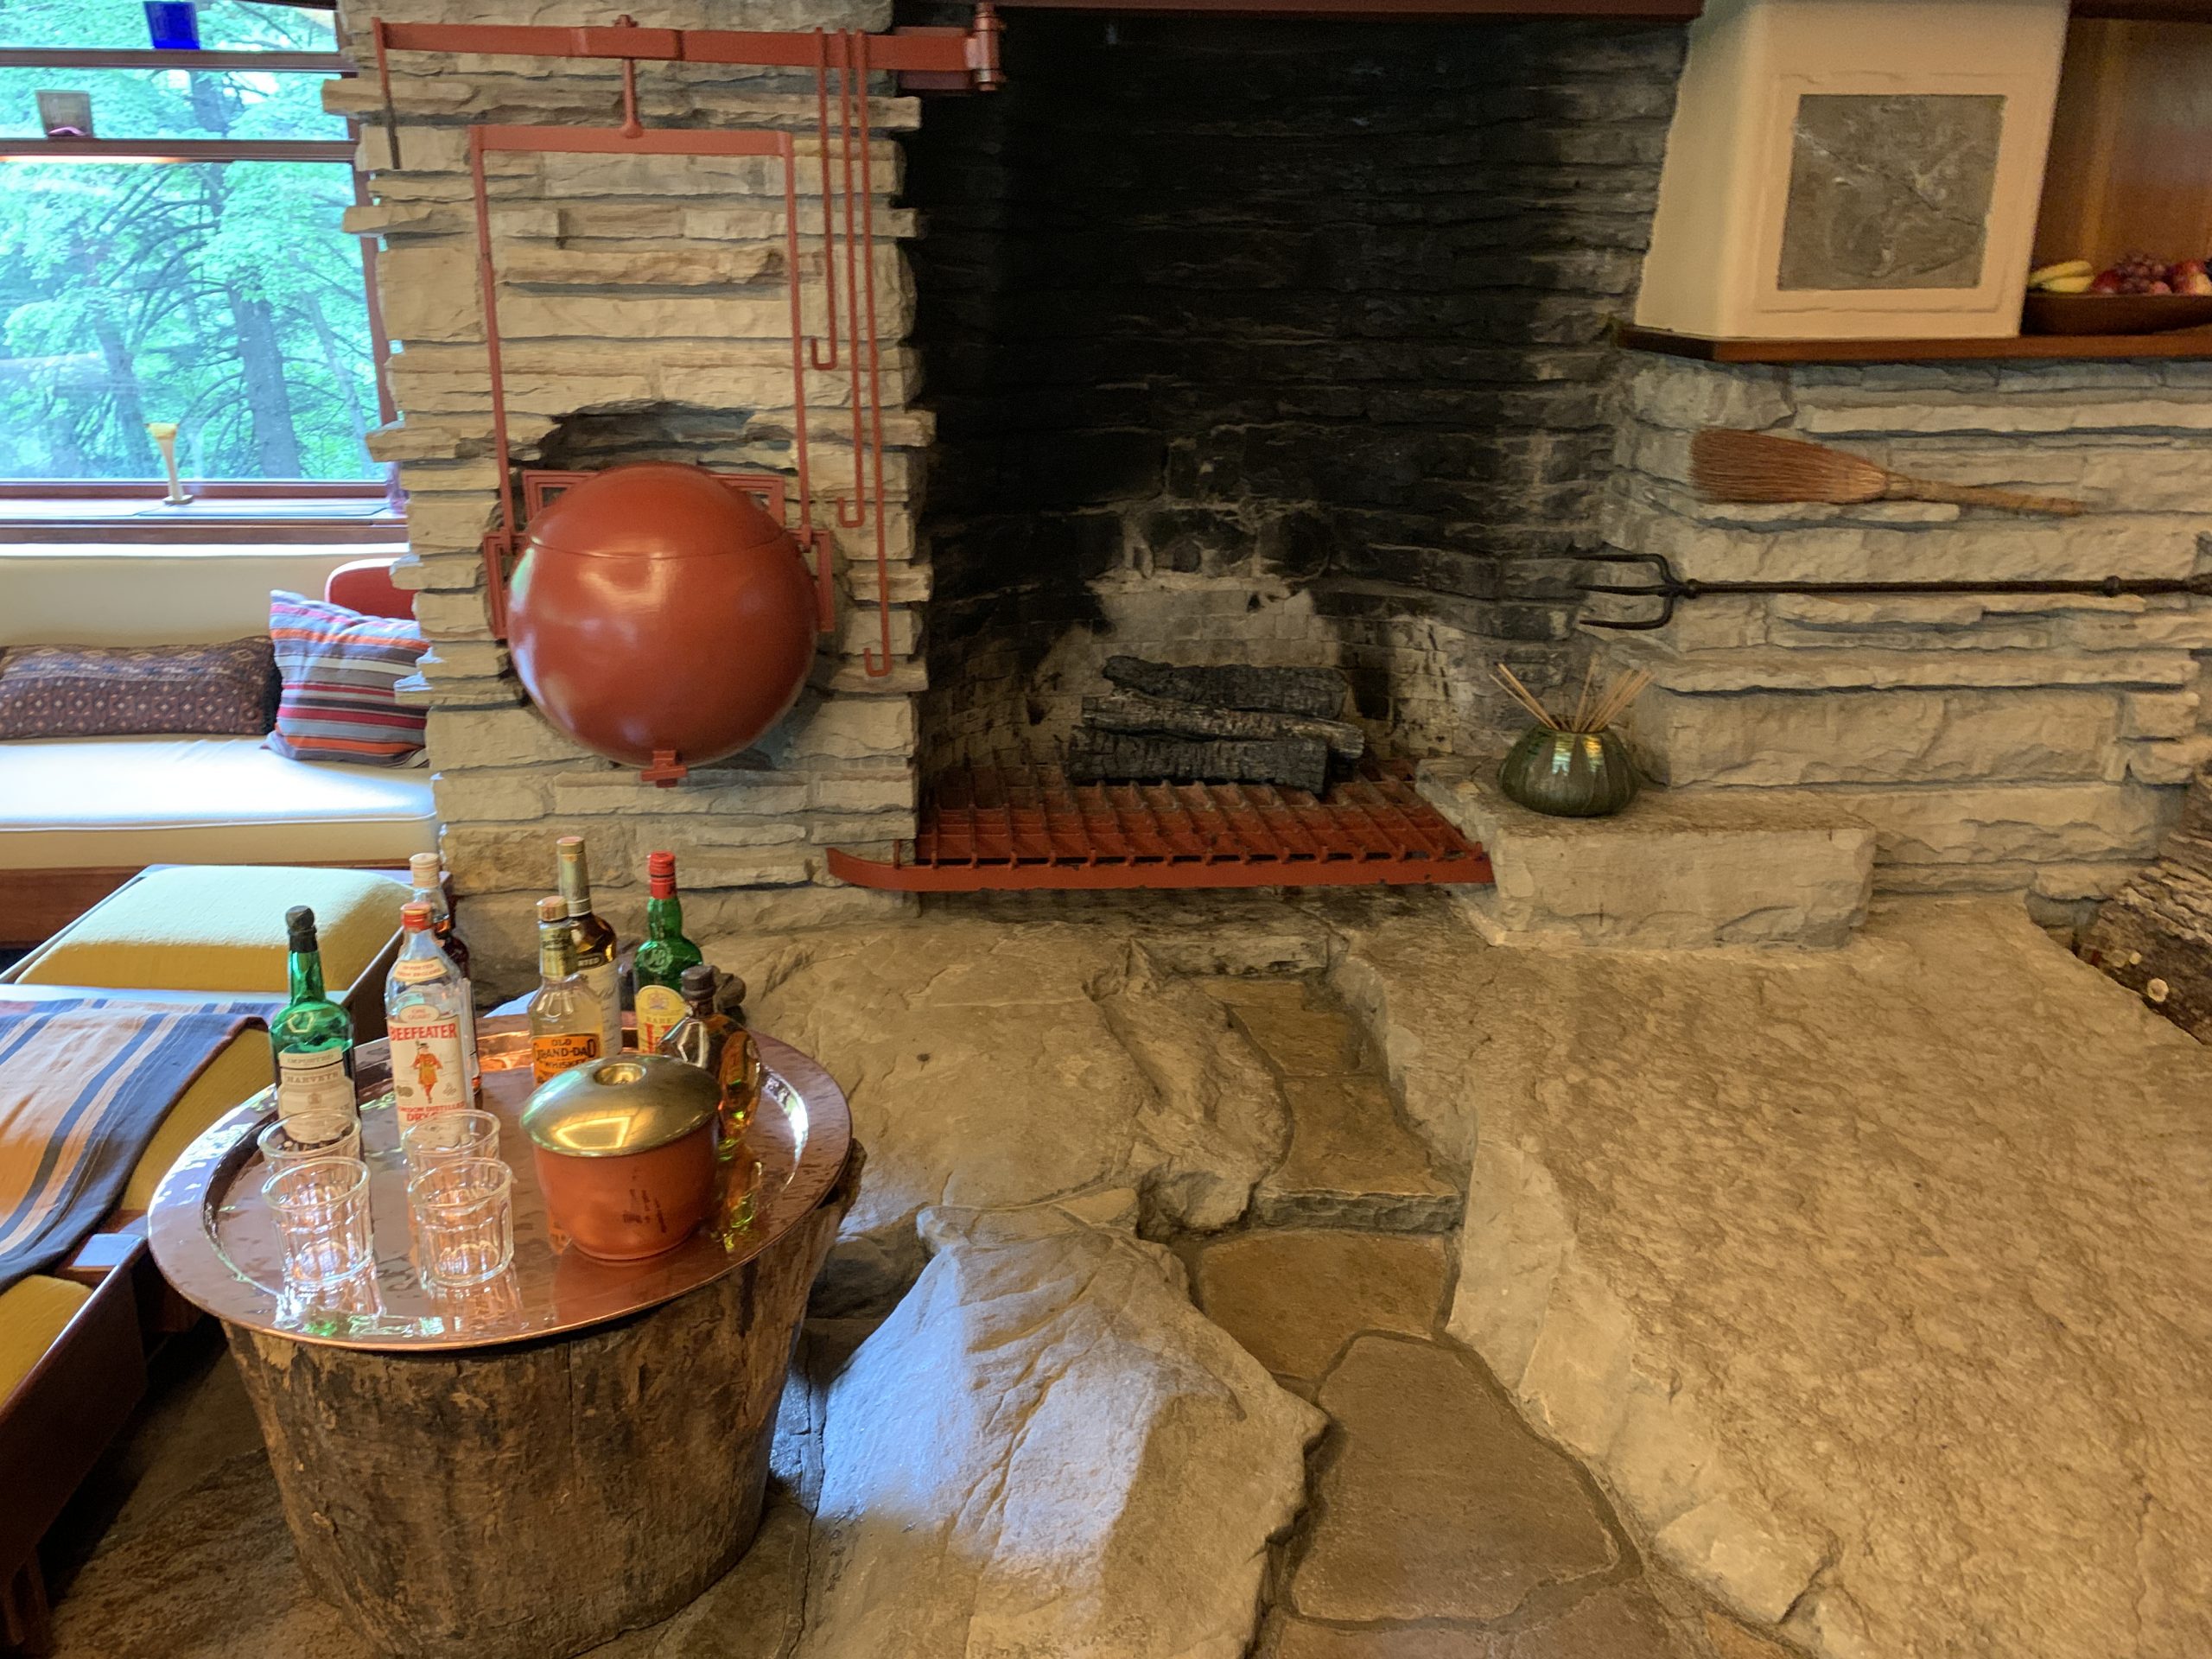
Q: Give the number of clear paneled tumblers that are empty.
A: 4